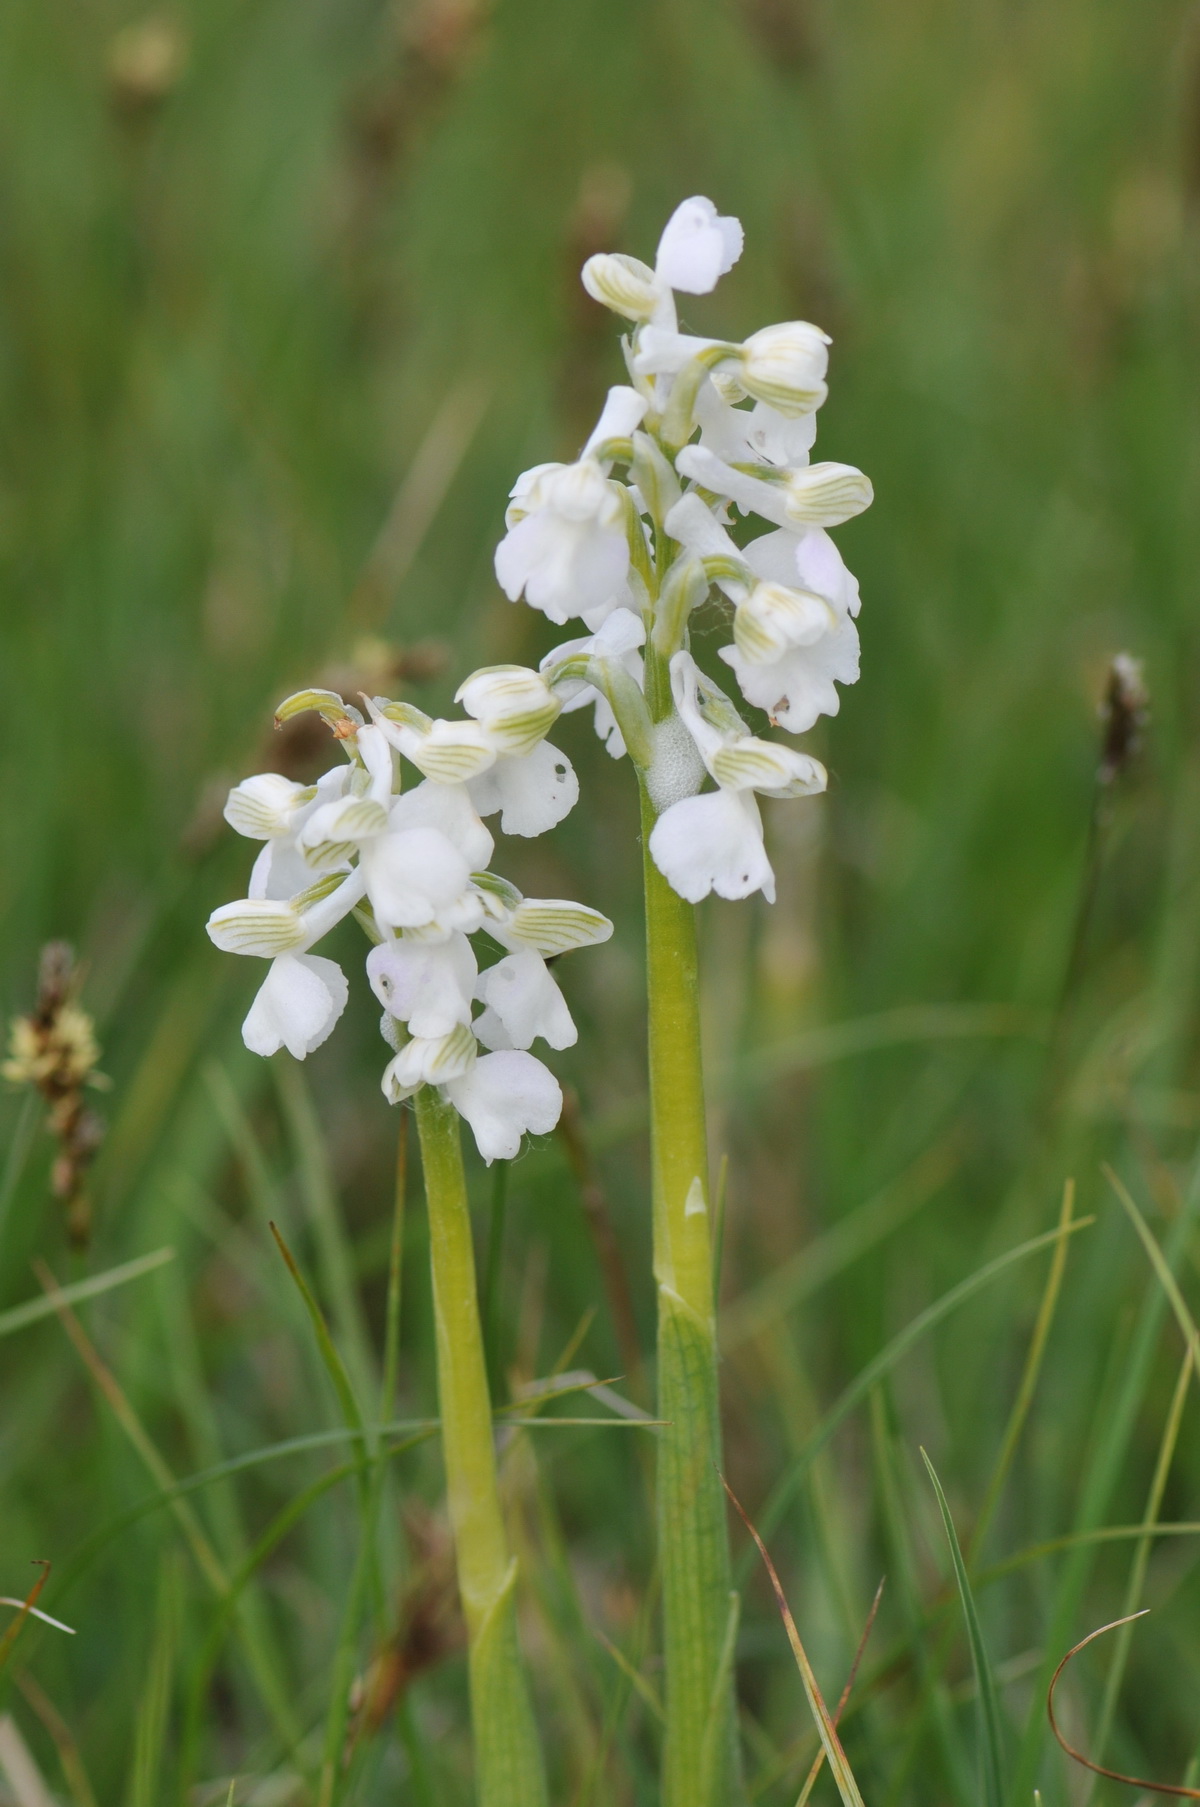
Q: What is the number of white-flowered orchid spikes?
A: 2